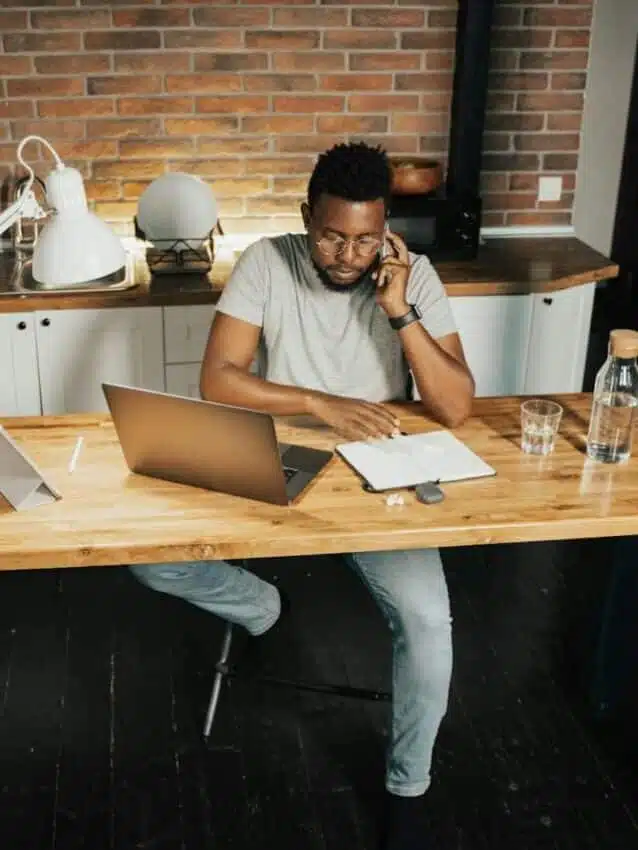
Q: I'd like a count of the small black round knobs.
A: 3